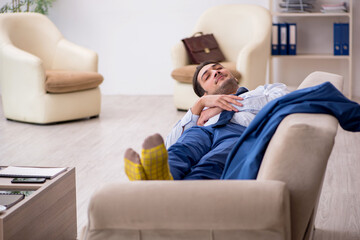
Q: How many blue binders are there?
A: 5